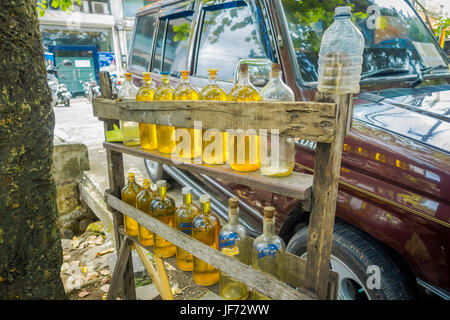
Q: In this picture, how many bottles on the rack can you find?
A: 15